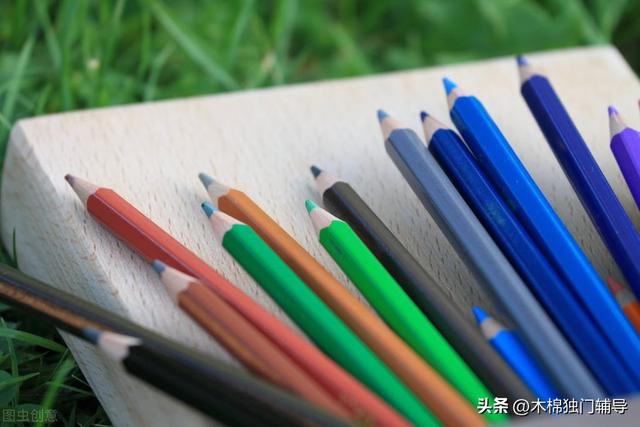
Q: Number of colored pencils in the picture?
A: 15